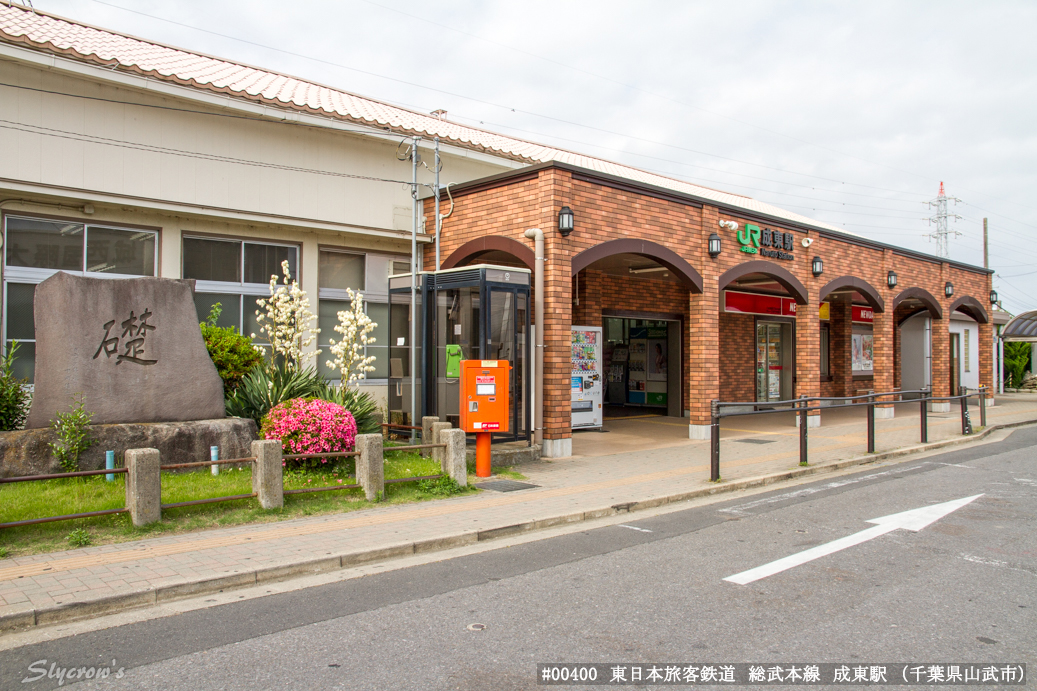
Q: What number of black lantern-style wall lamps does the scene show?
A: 6